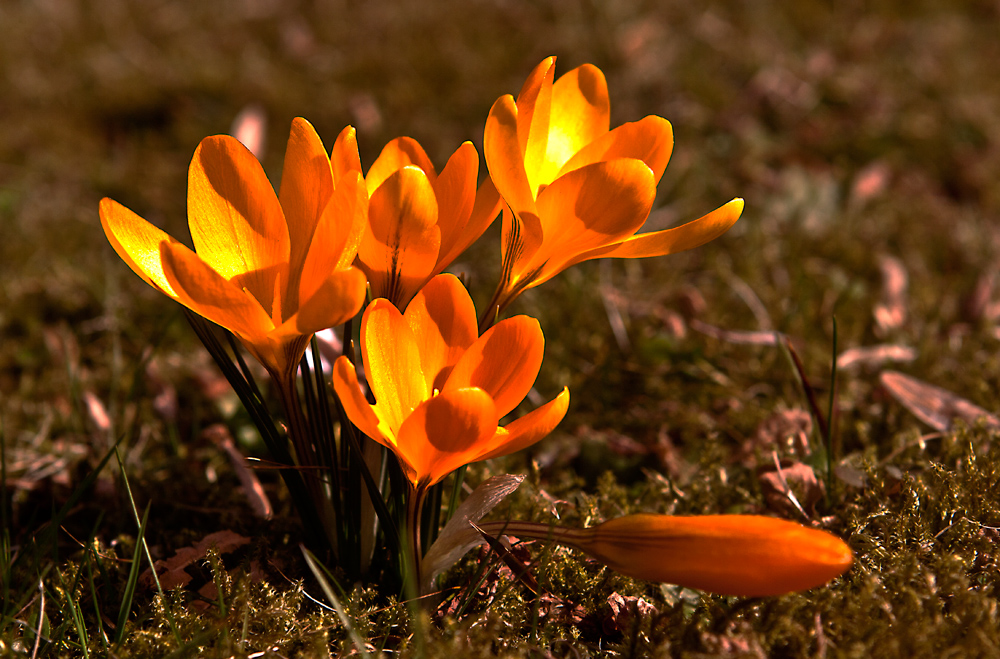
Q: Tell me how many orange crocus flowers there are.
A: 5